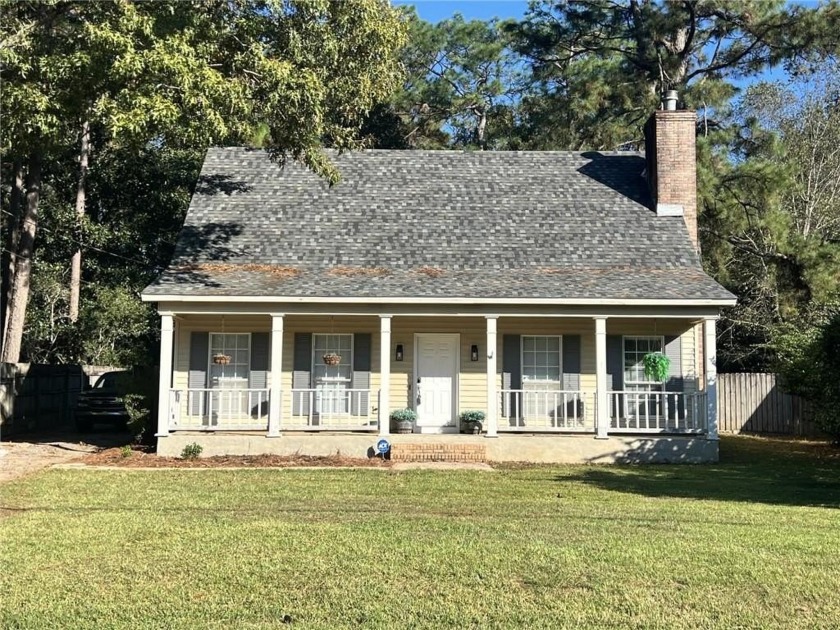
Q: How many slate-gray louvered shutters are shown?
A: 8